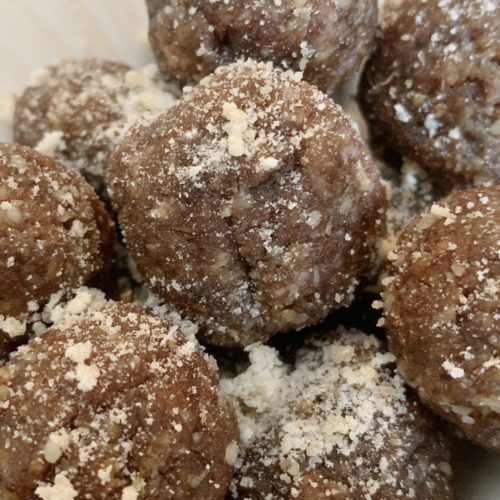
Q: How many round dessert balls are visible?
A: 8